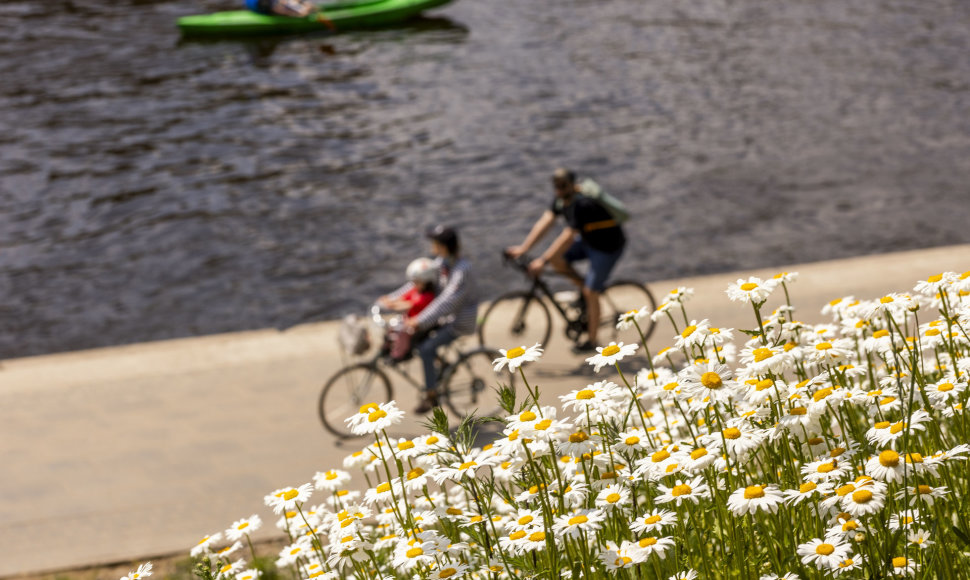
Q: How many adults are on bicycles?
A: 2